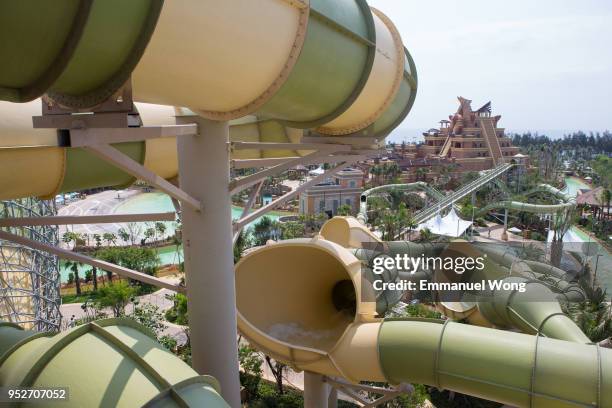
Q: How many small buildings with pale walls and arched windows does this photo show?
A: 1